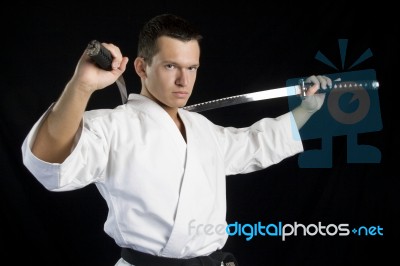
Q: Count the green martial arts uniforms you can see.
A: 0